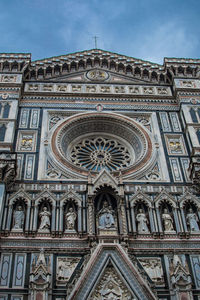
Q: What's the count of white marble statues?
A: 7